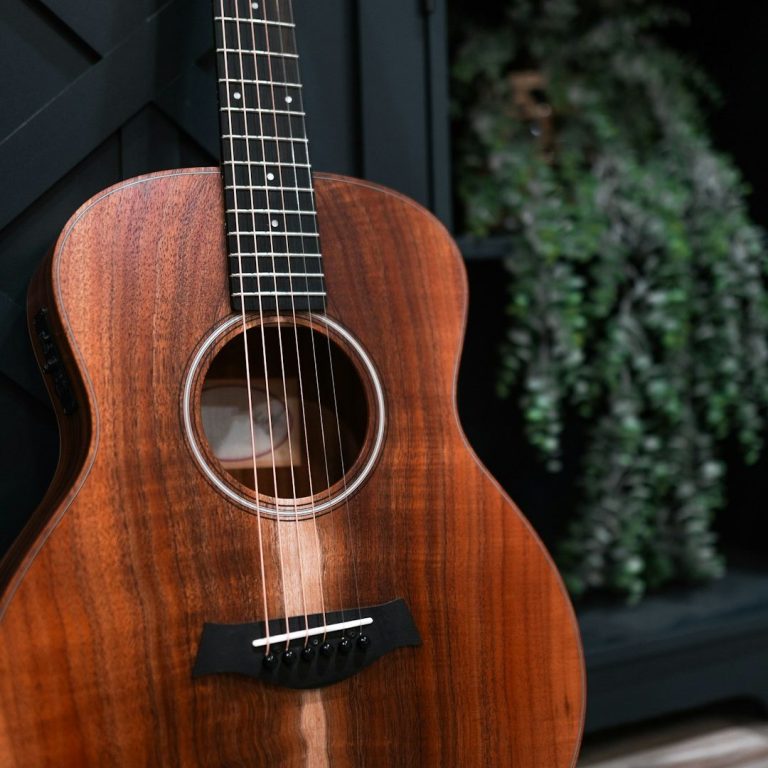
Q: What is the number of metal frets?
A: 12